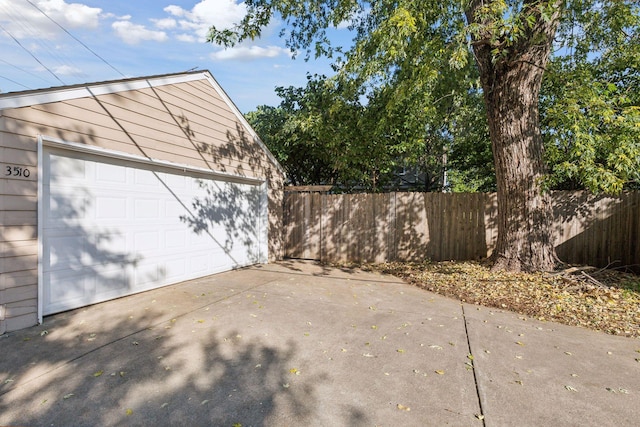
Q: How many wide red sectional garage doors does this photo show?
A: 0